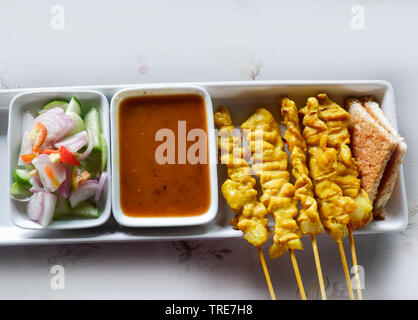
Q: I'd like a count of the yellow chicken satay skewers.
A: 5